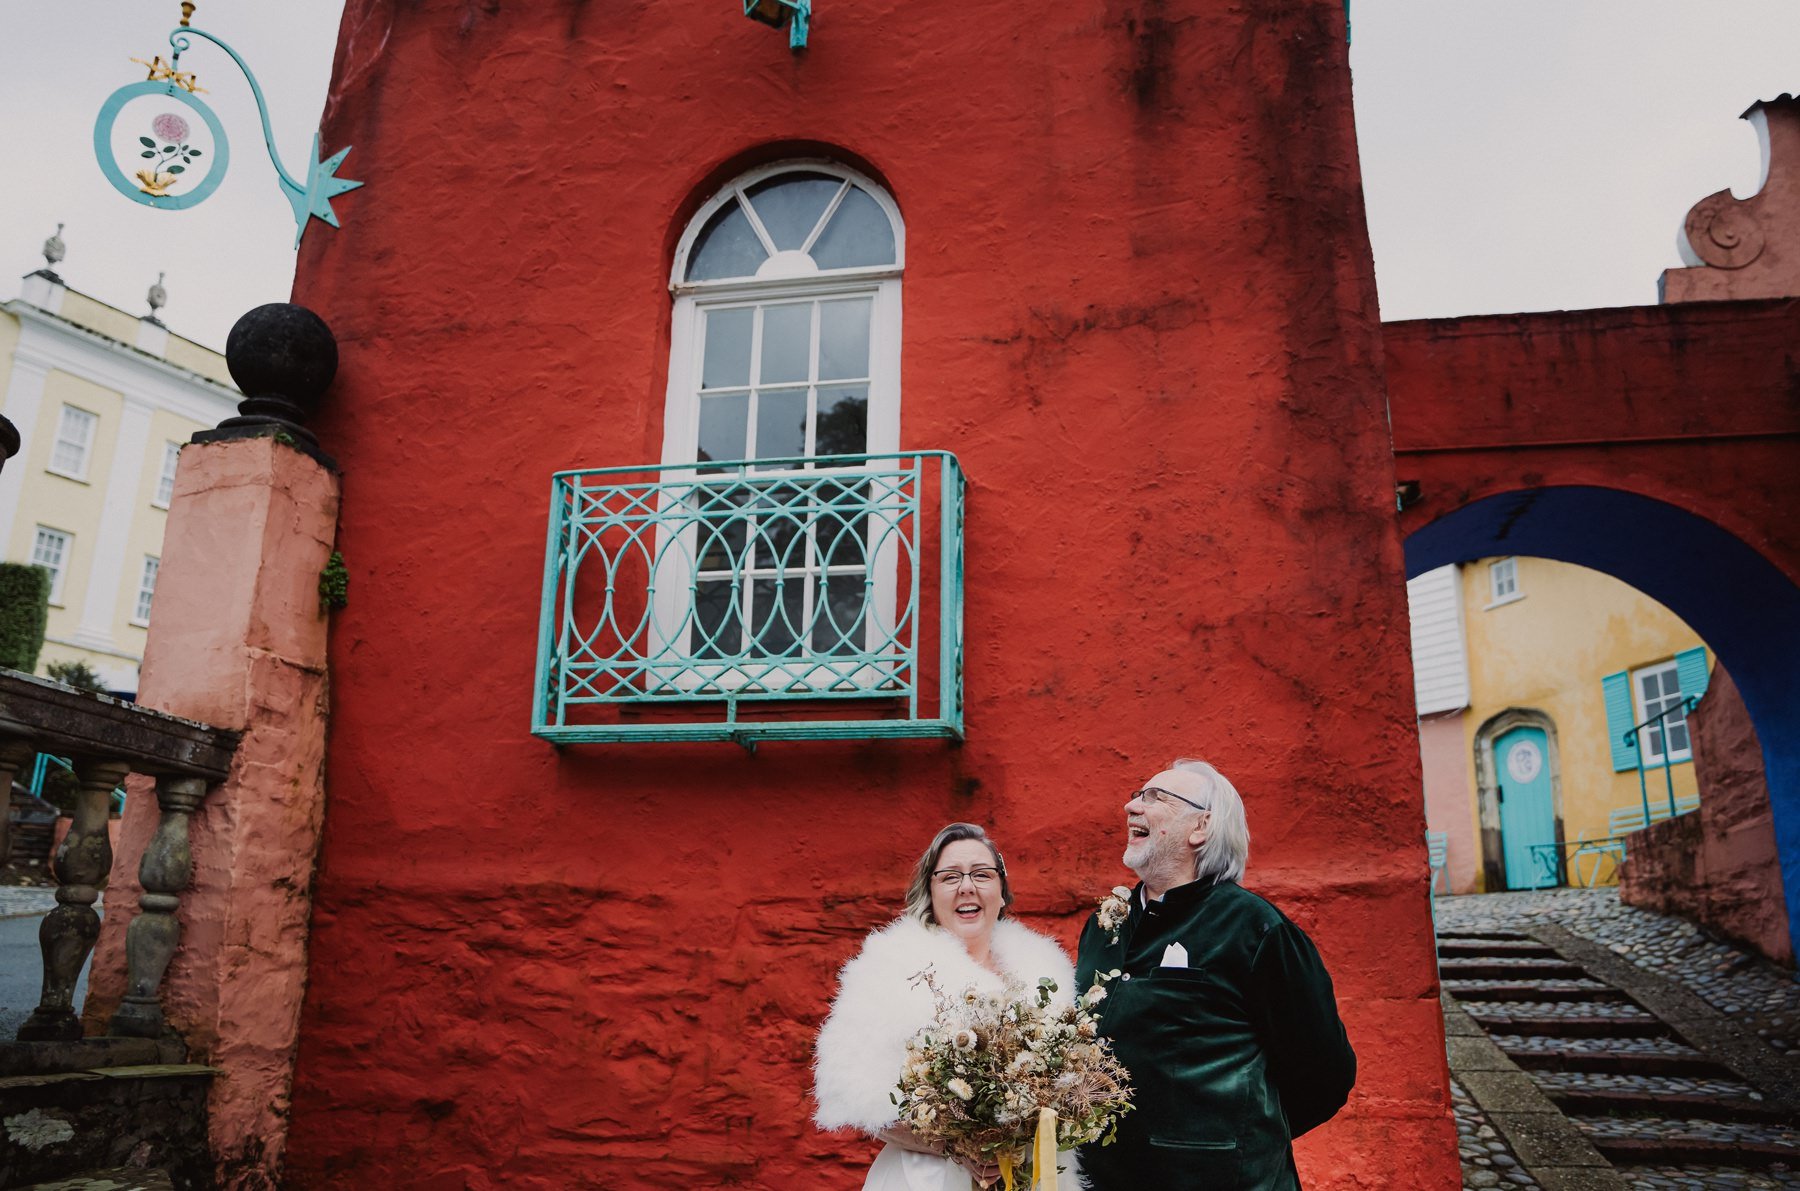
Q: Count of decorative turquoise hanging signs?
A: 1